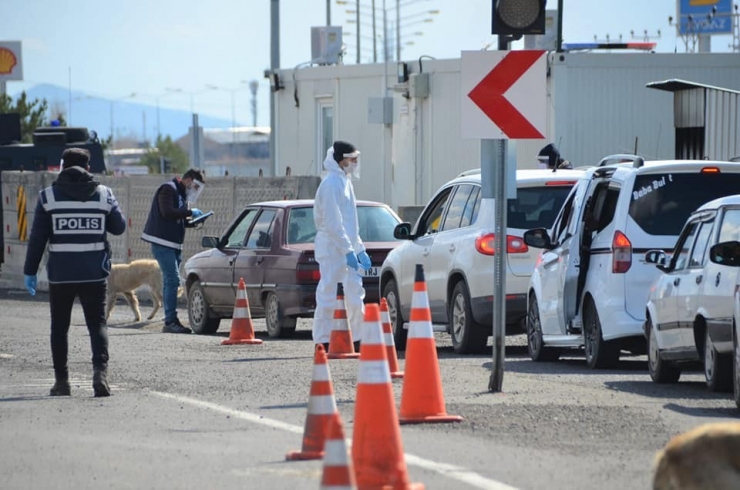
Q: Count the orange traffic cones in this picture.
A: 7